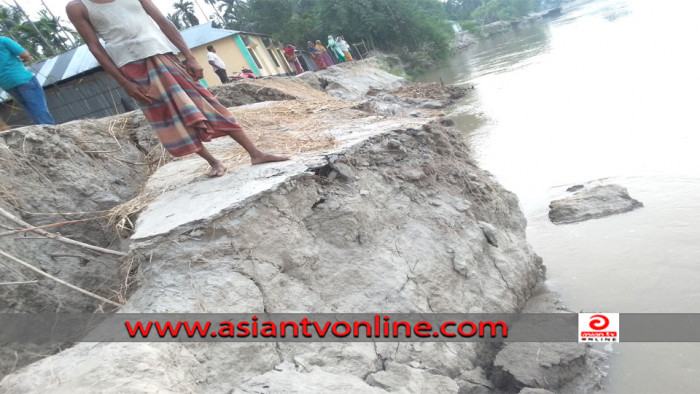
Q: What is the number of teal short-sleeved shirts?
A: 1